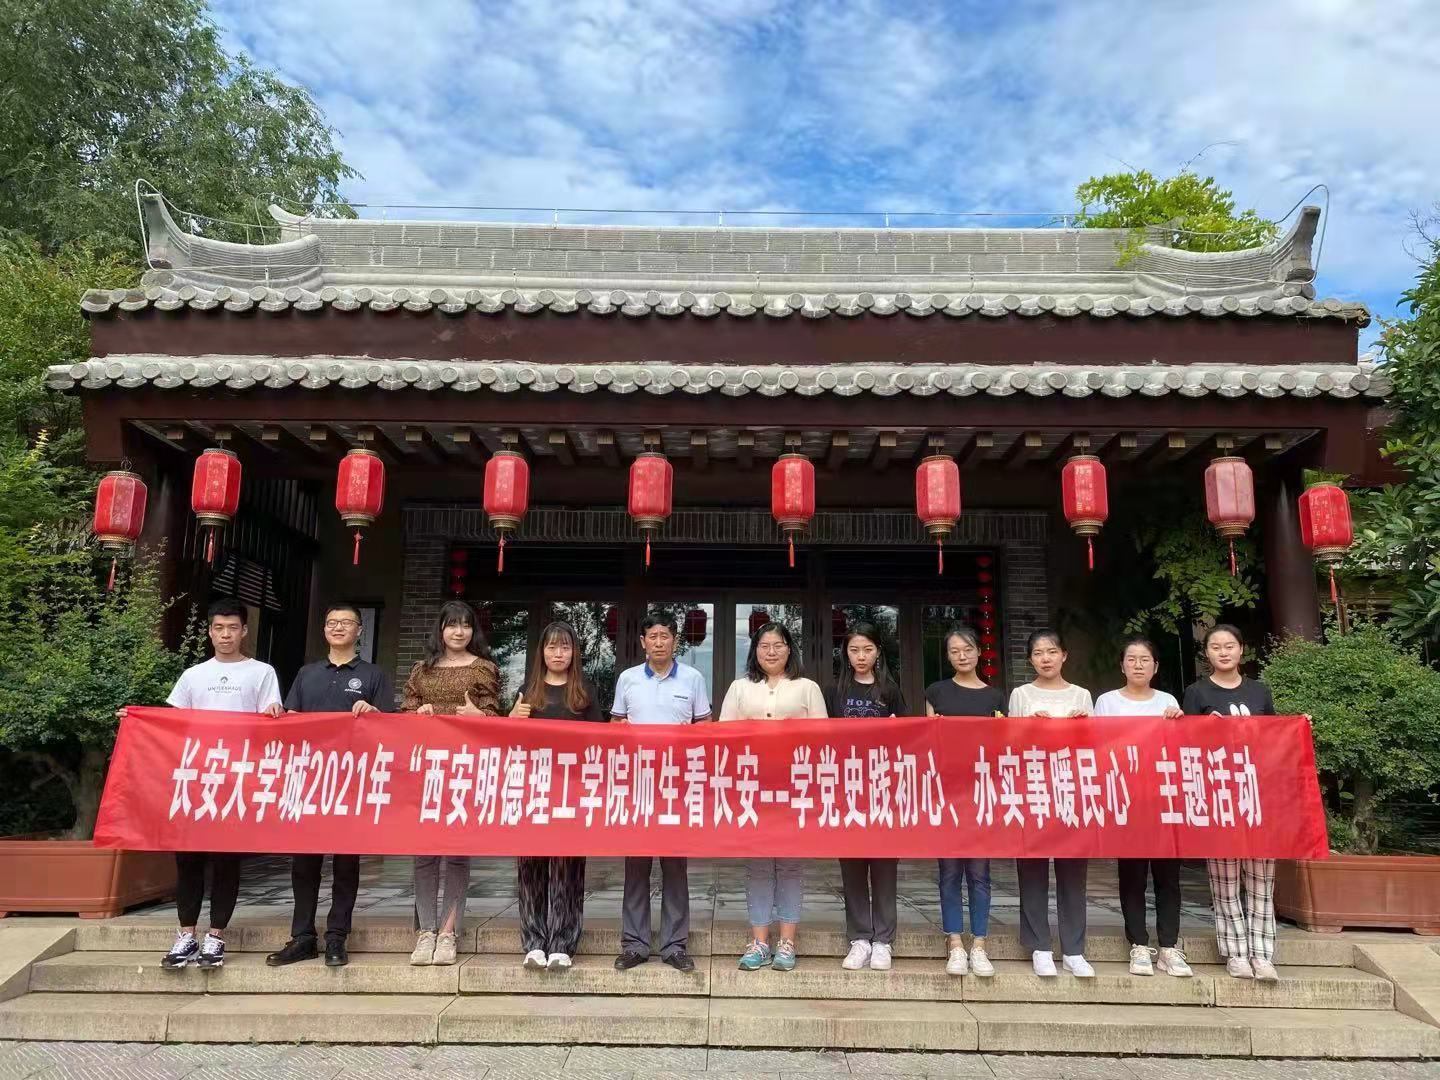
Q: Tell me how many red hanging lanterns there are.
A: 10